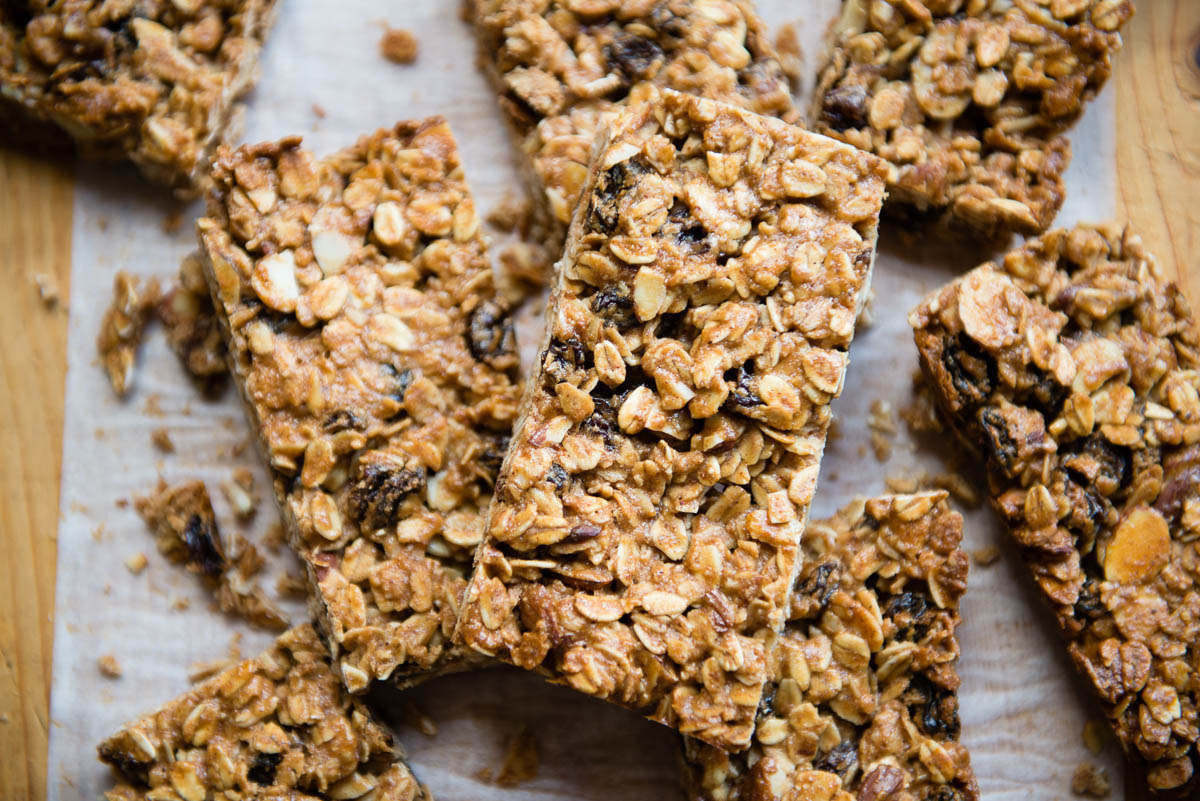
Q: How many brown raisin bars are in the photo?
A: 8